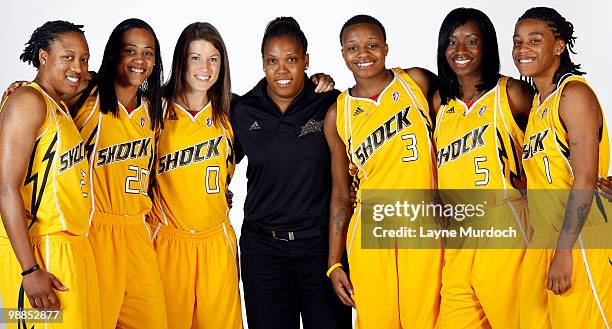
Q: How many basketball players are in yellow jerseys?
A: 6